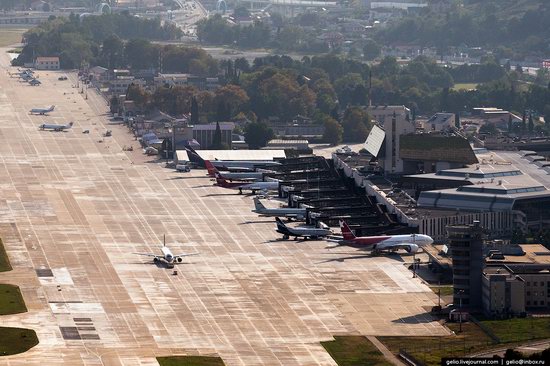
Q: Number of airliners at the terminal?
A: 6